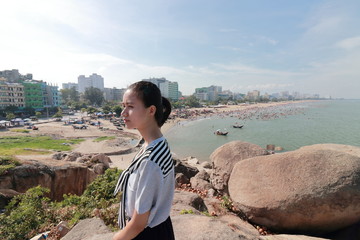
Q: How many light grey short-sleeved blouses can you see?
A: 1